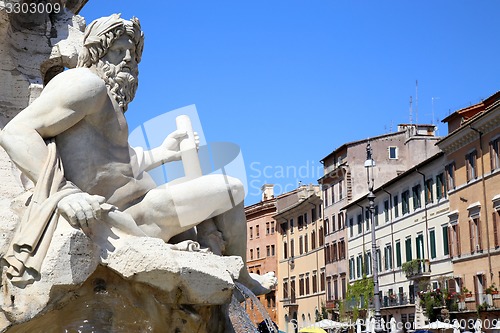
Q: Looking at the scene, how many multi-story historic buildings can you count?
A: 5